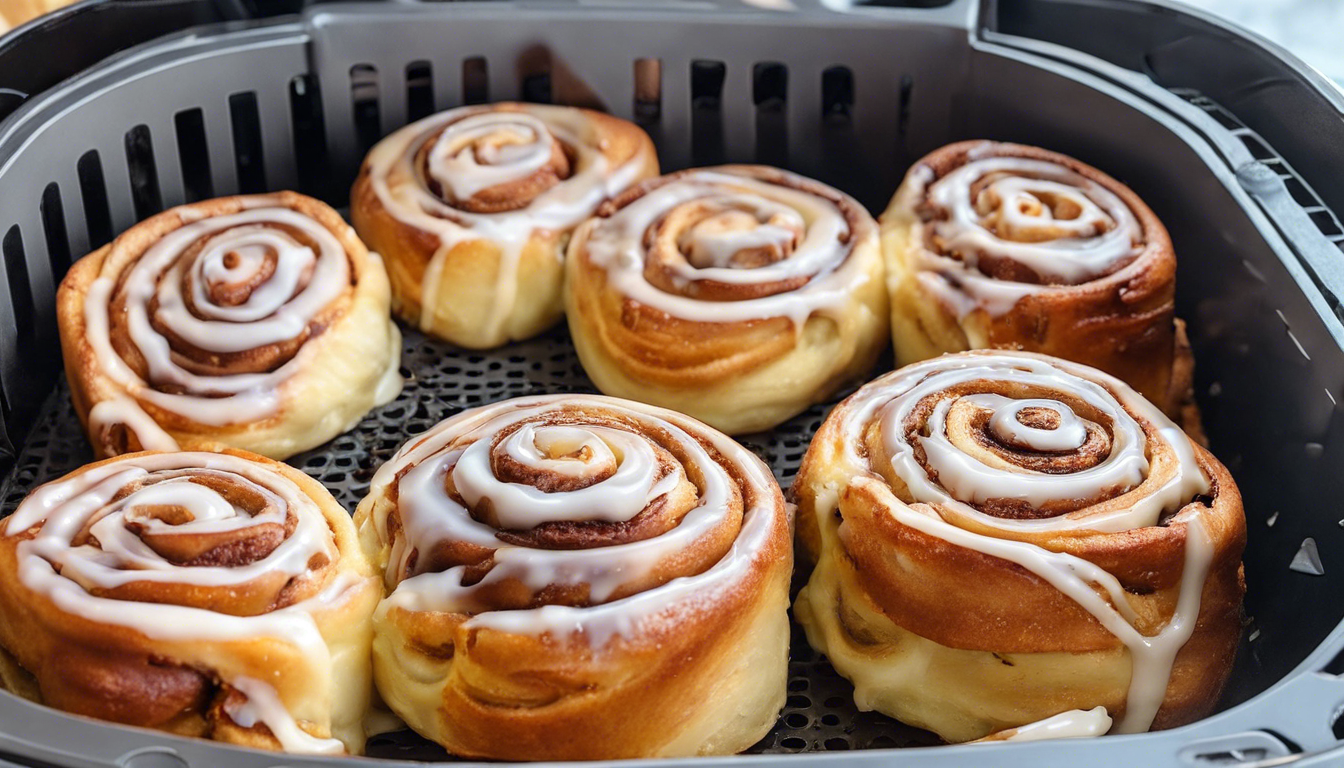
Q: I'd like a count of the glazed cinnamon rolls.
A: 7